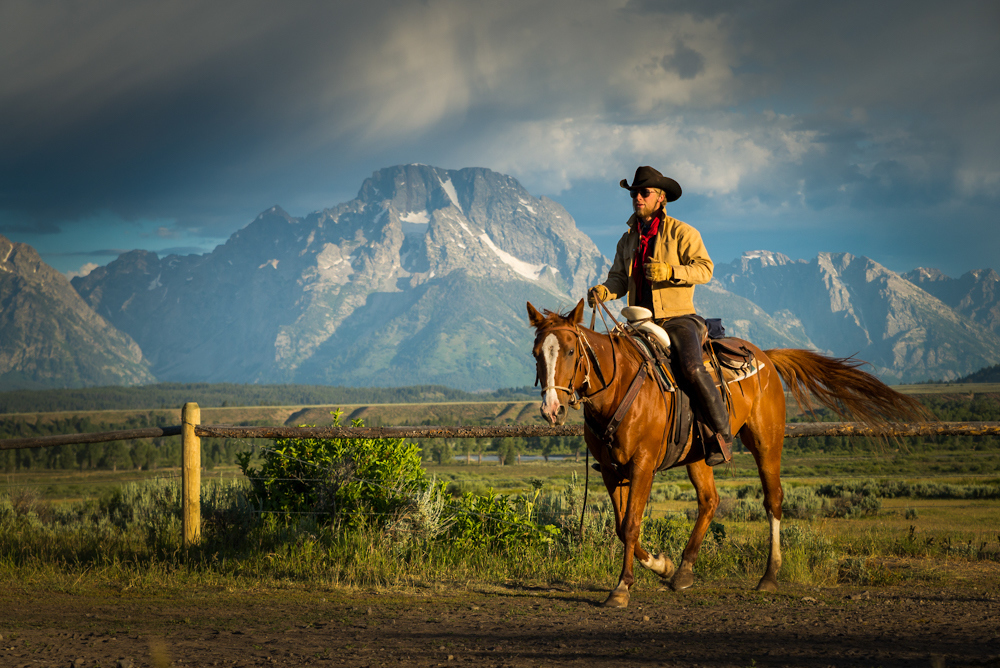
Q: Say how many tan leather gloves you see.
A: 2